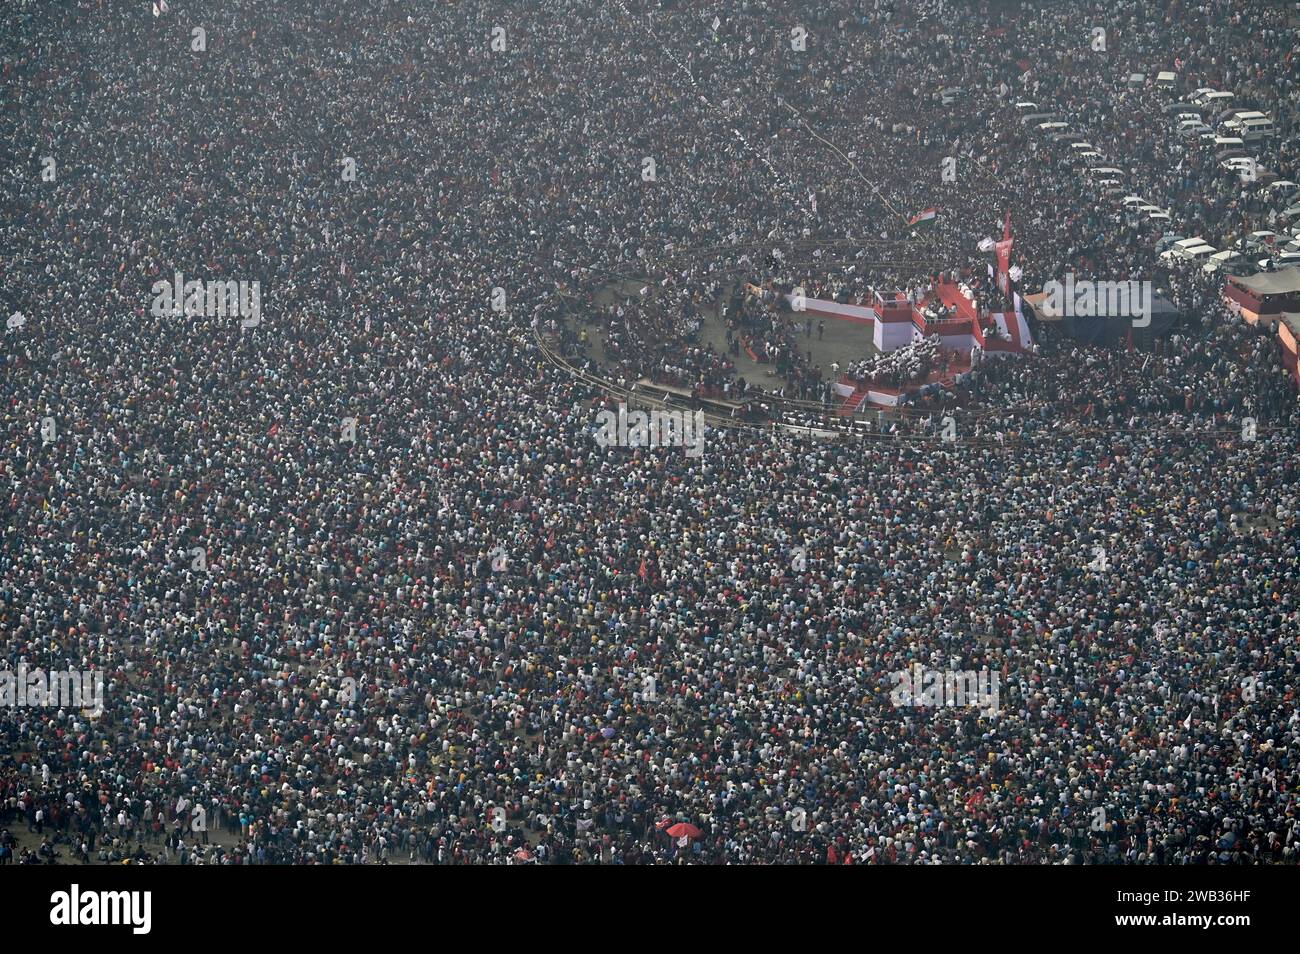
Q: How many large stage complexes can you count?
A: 1